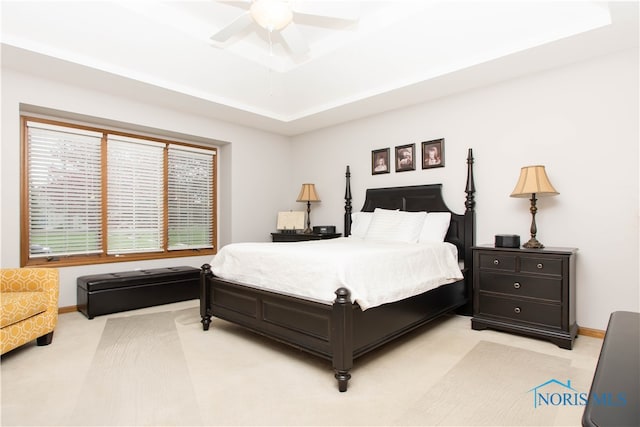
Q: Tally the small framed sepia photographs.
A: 3